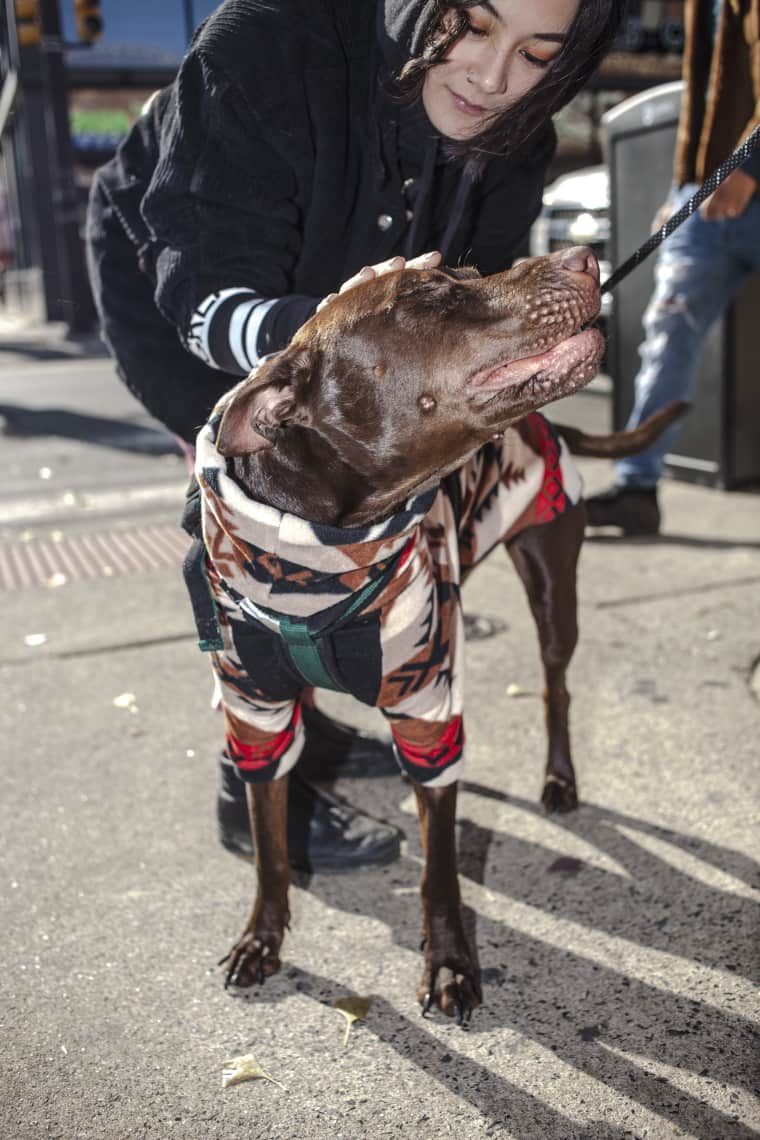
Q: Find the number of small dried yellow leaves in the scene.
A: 2